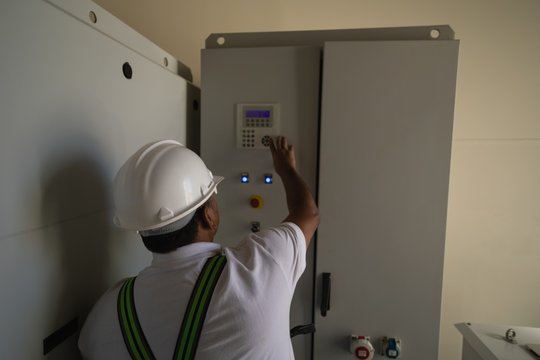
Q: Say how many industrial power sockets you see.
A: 2